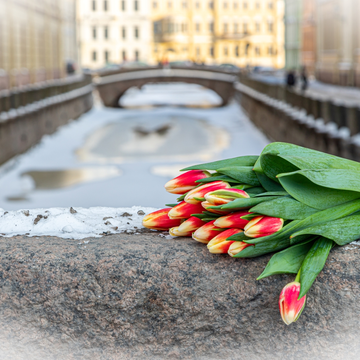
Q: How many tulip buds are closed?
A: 13